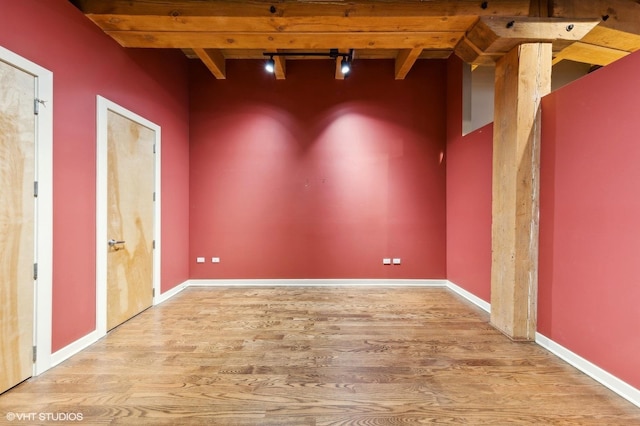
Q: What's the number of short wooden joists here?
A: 4